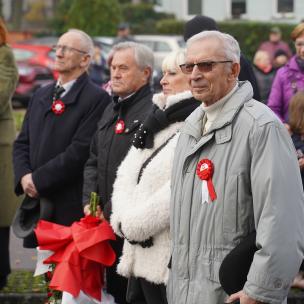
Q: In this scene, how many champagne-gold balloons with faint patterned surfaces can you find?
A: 0